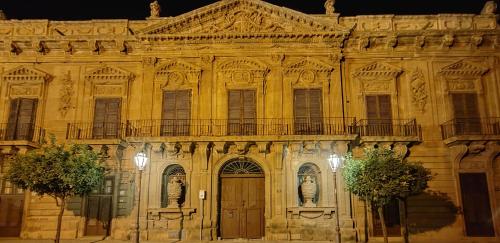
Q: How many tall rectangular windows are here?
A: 7